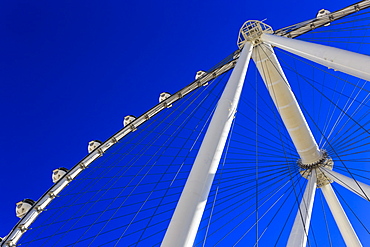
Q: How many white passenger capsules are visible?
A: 7